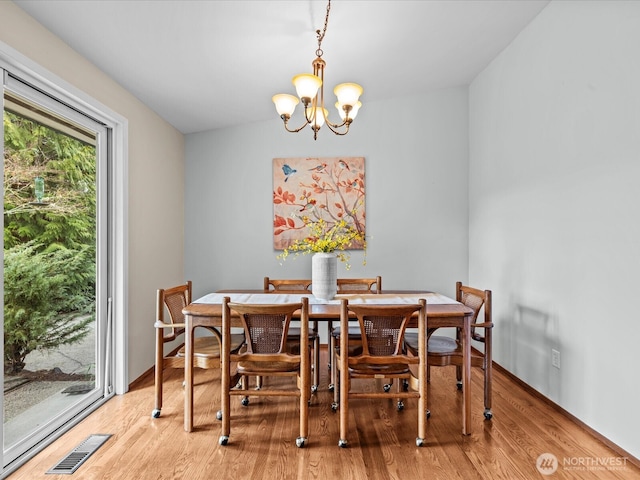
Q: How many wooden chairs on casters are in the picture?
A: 6